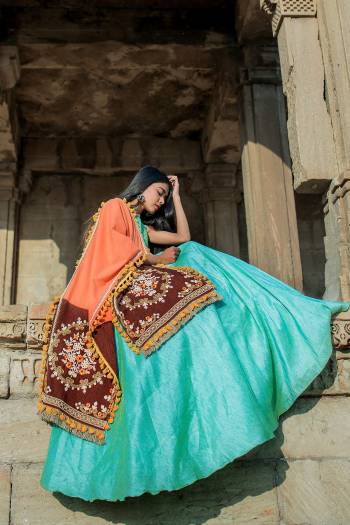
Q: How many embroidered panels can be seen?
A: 2